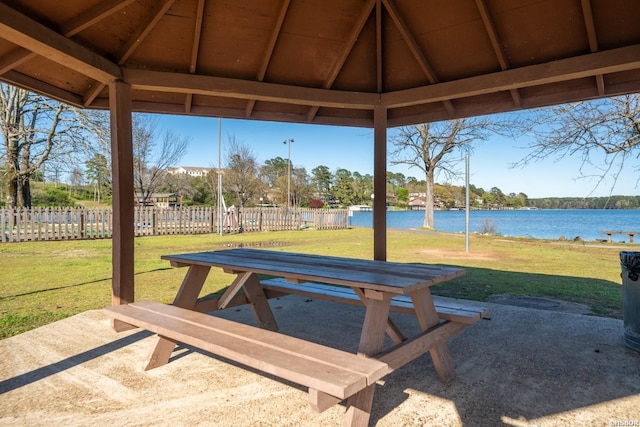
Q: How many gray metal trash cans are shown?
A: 1